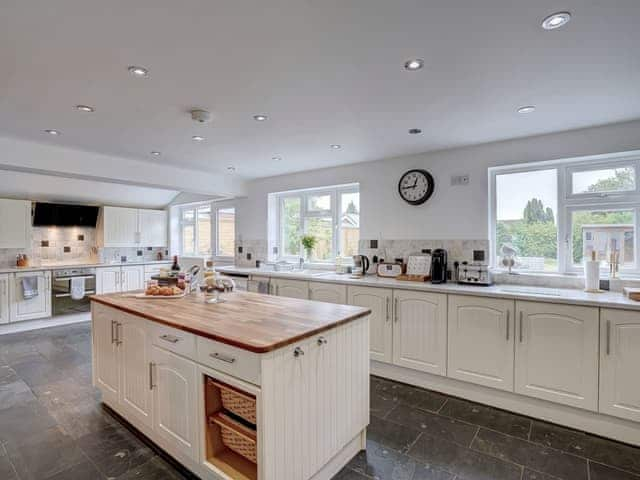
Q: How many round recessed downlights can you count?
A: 13